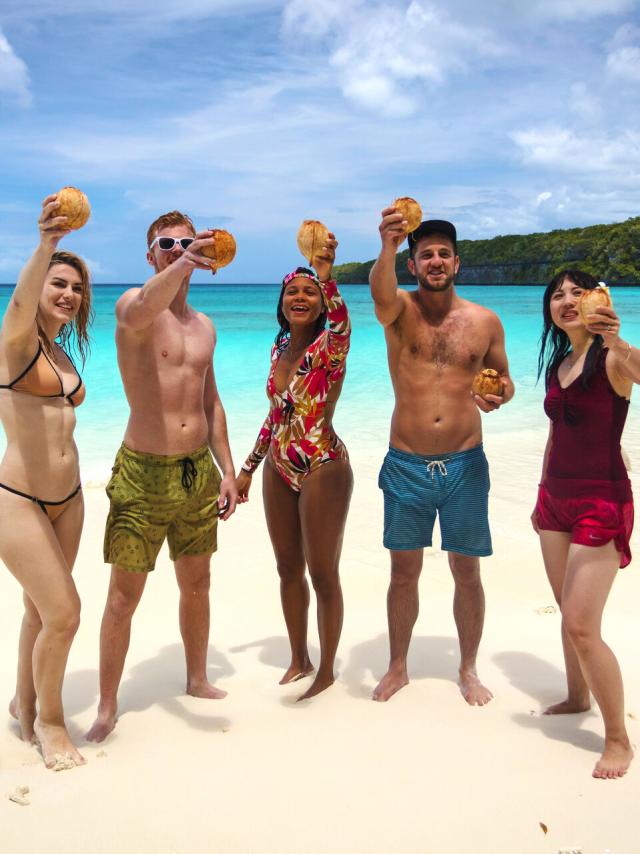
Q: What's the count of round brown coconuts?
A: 6